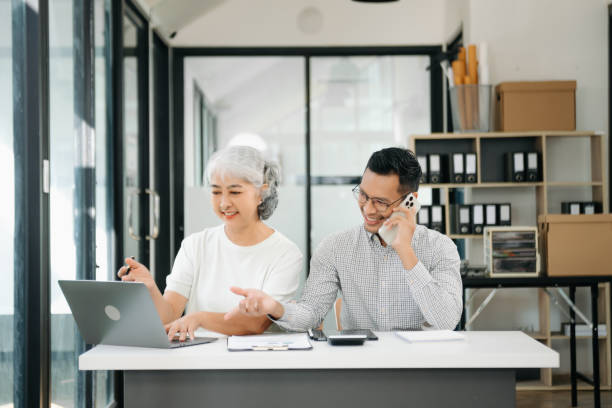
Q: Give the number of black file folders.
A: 14